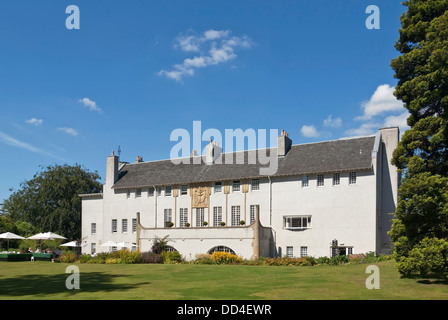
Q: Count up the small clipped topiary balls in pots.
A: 5